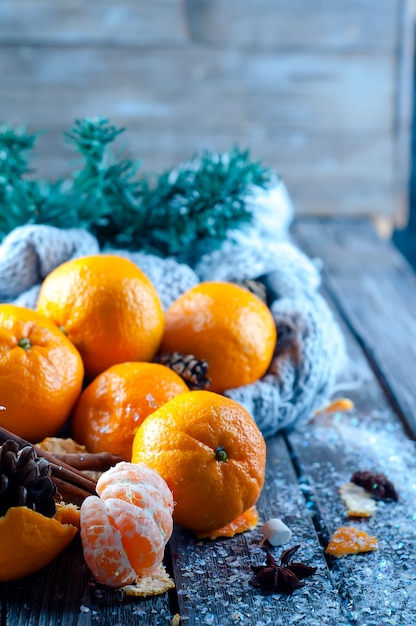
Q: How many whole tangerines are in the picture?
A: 5